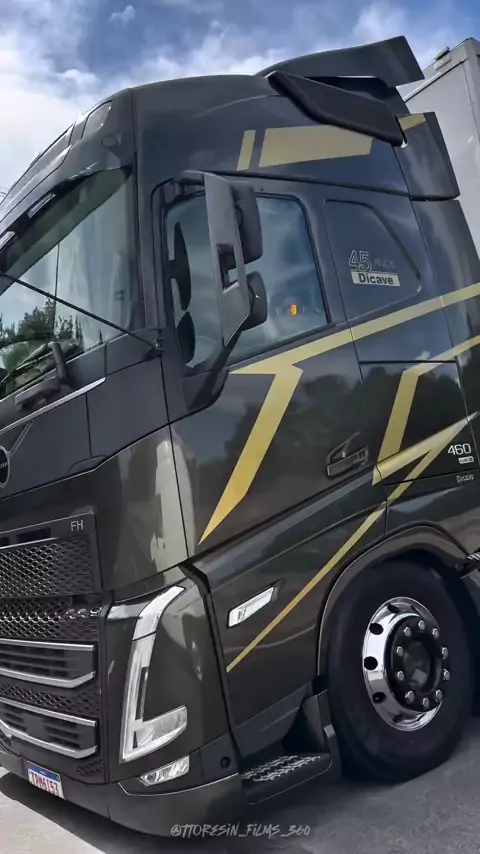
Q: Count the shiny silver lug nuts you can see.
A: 10